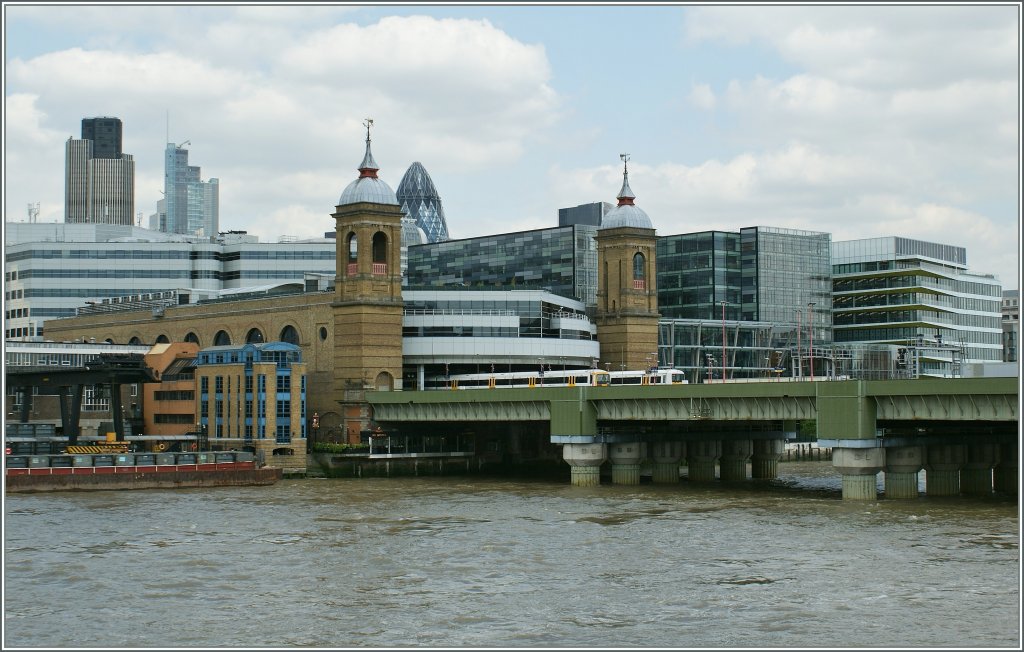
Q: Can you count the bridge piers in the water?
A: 11